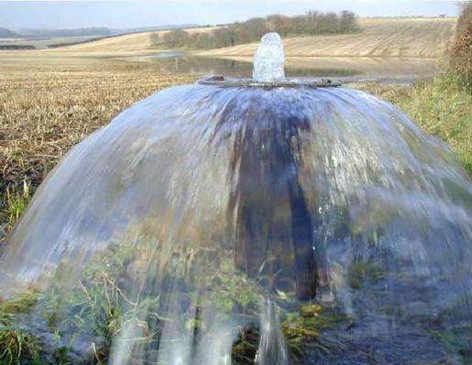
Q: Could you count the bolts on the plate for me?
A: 2